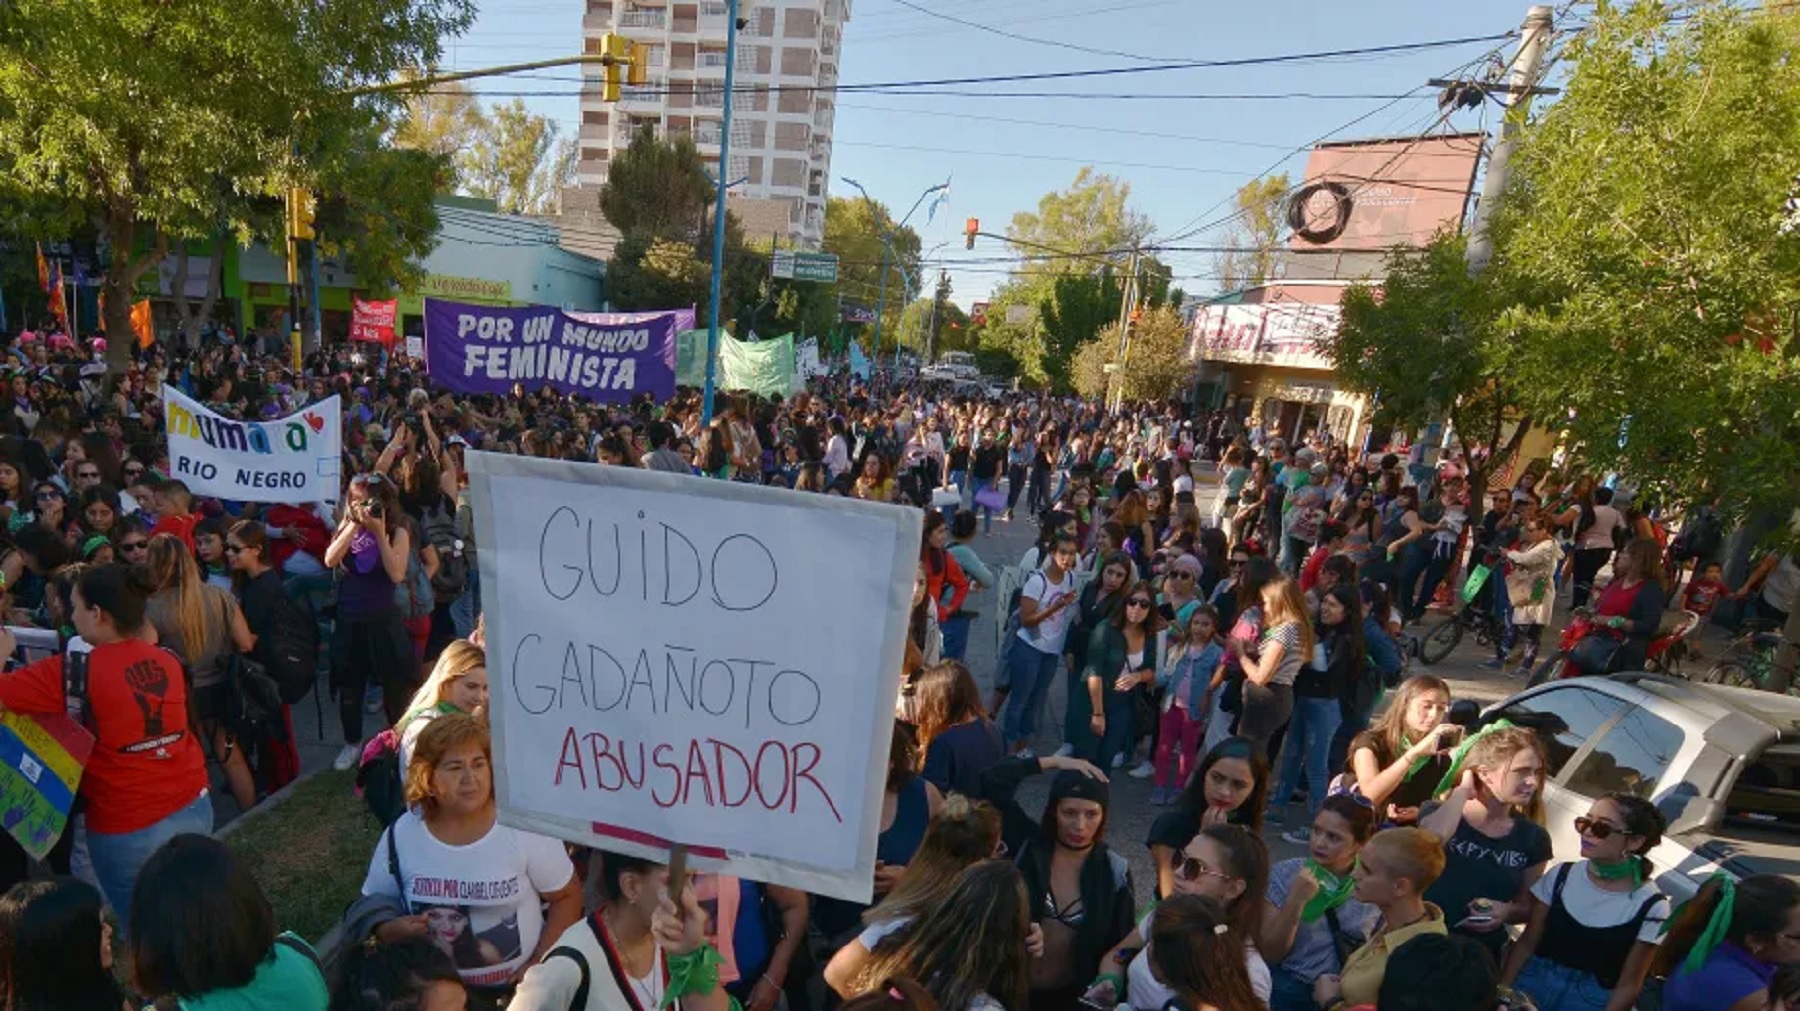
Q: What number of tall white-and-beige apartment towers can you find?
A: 1